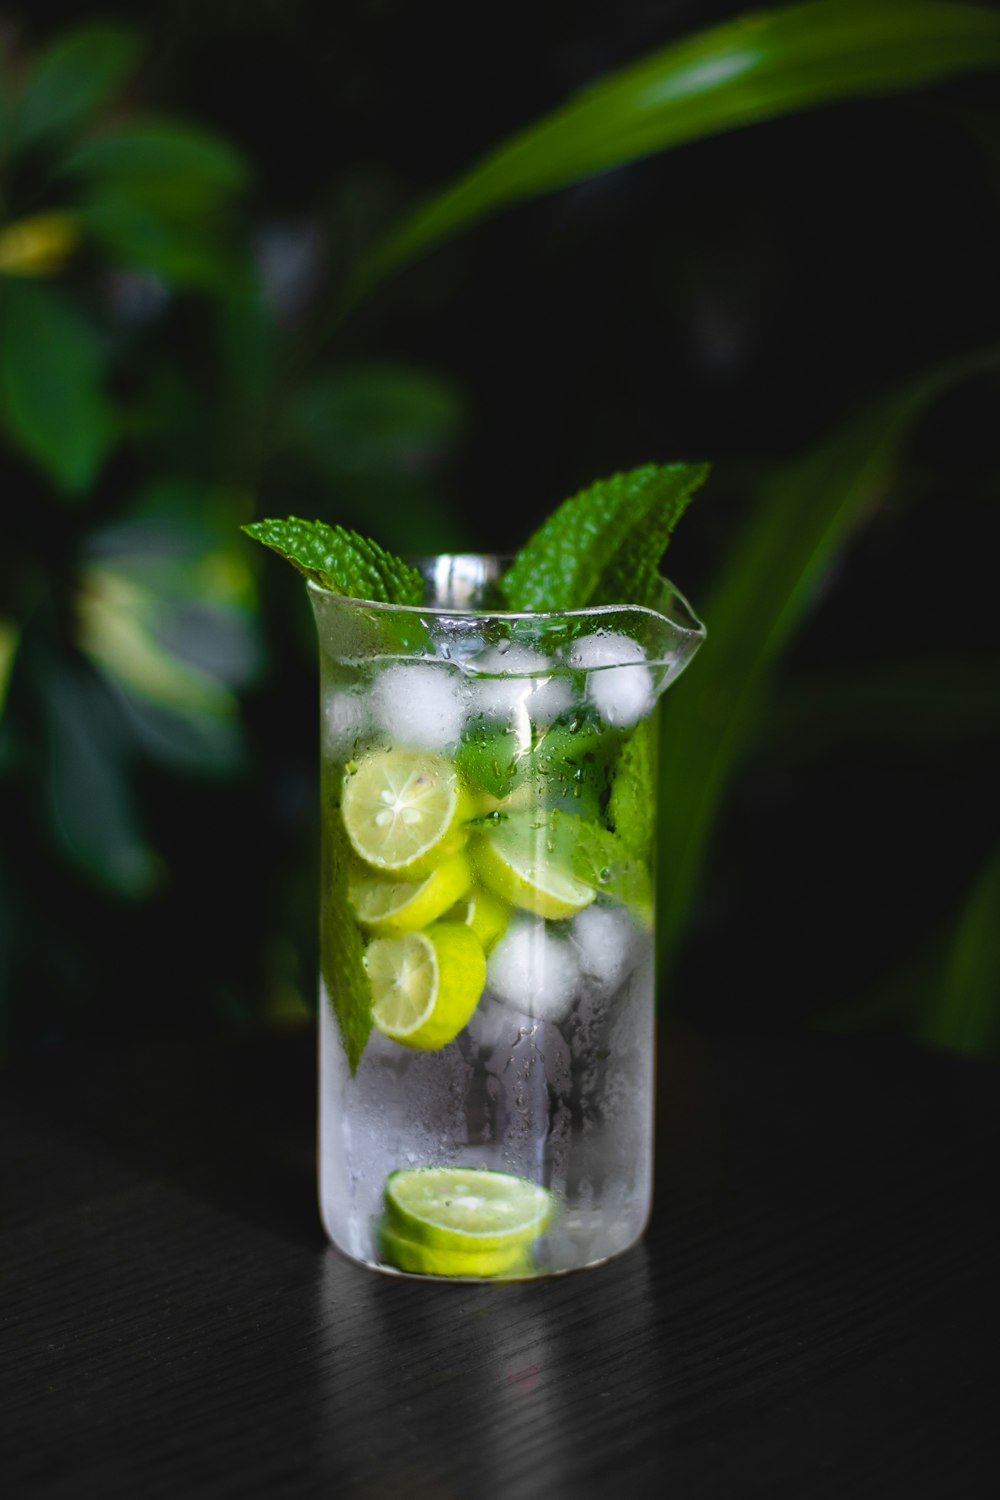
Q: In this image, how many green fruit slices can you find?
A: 7